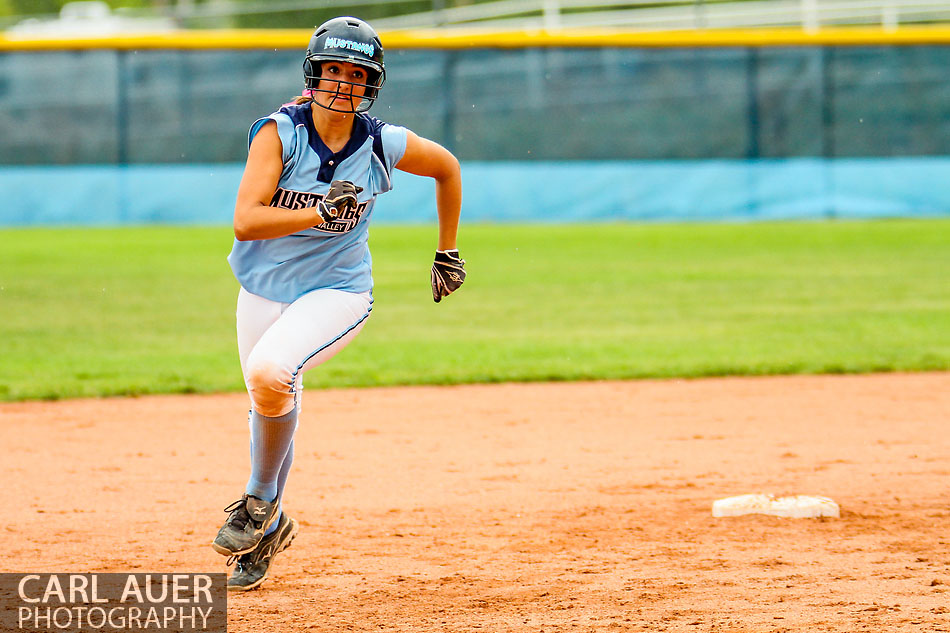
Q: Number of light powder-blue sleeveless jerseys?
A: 1